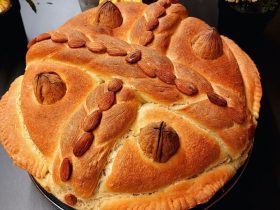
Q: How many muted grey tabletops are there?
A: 1